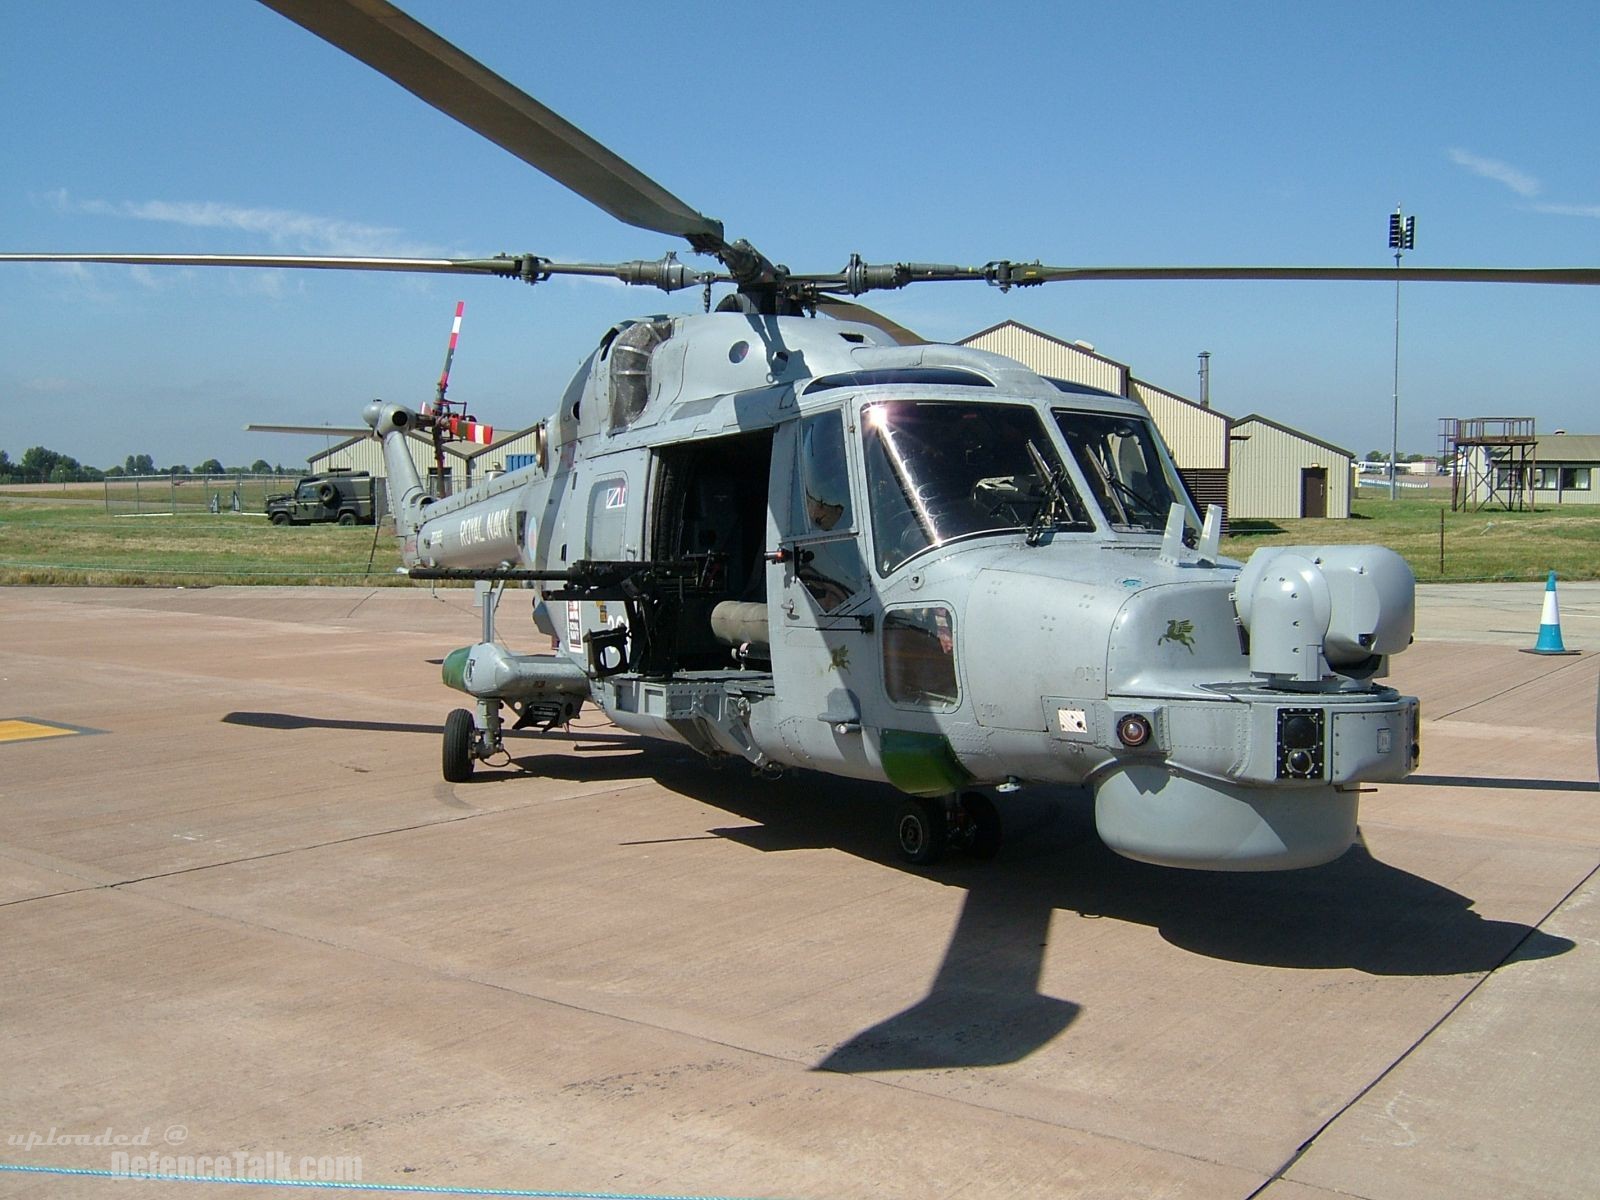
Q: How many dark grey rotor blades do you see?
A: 4